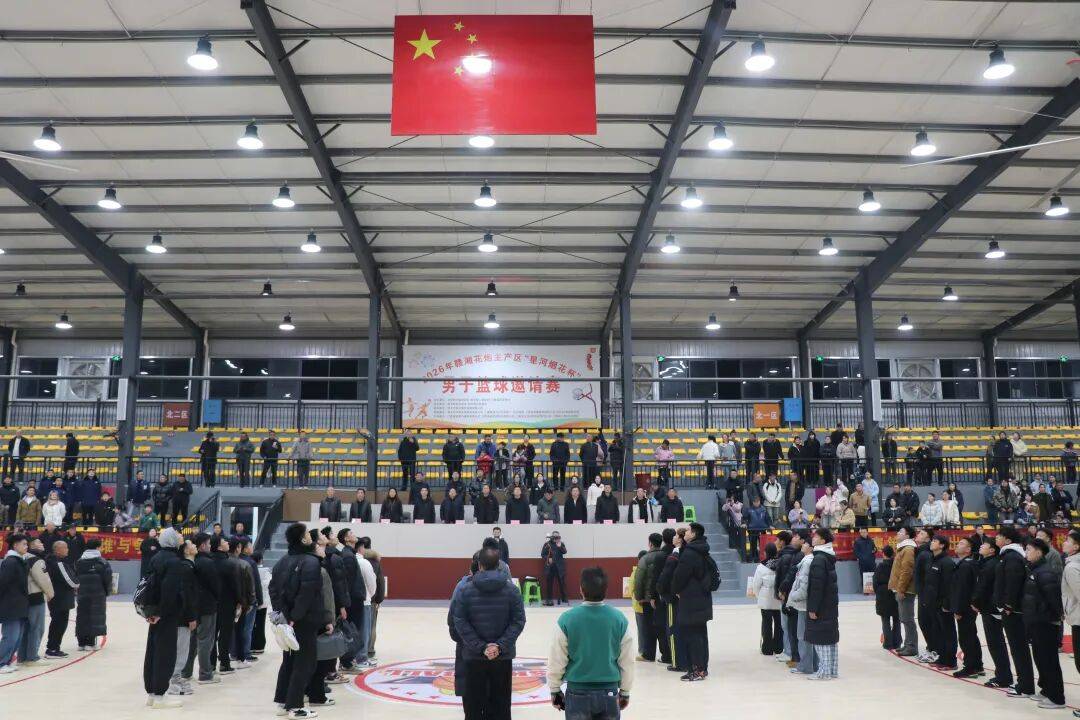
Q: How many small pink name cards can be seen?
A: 11